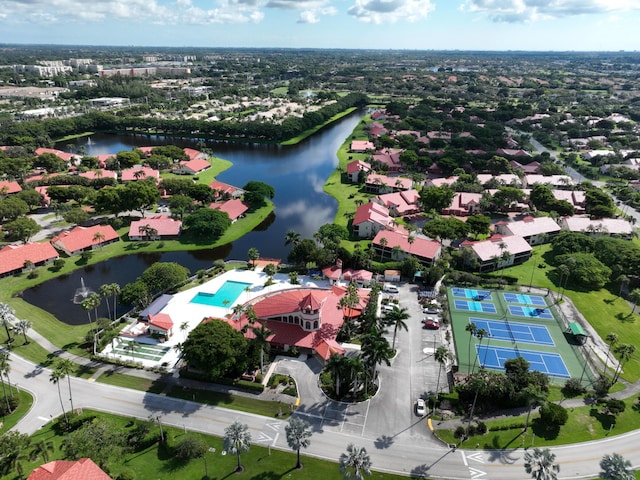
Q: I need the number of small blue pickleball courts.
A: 4